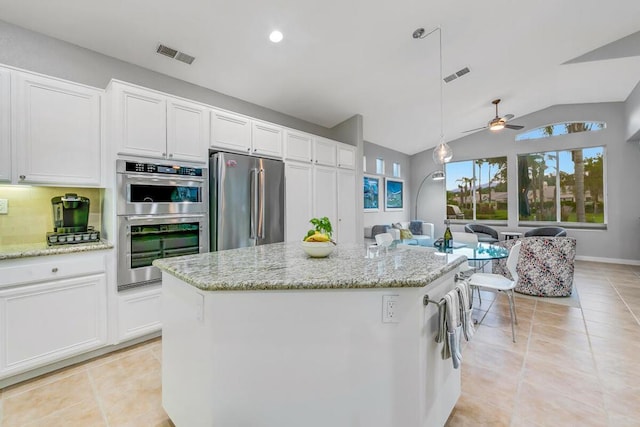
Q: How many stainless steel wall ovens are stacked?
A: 2